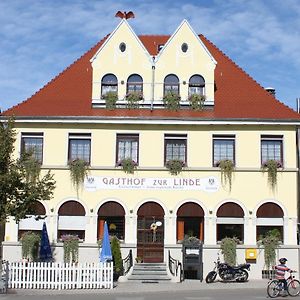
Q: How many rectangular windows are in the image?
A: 6